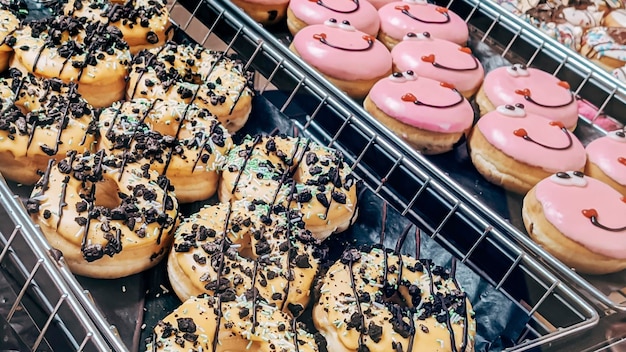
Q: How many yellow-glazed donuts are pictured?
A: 11